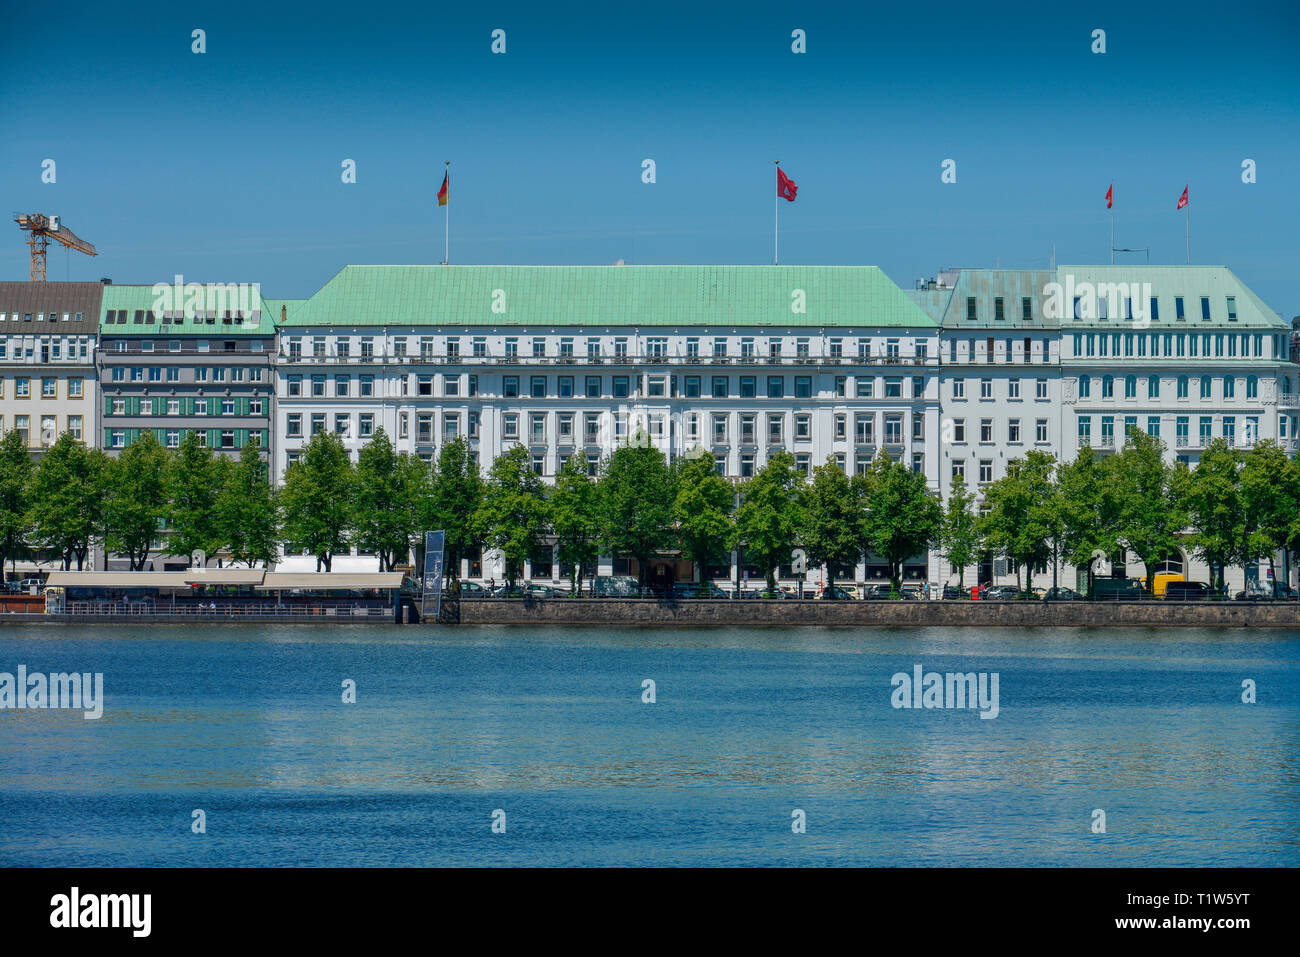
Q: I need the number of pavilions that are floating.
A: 1